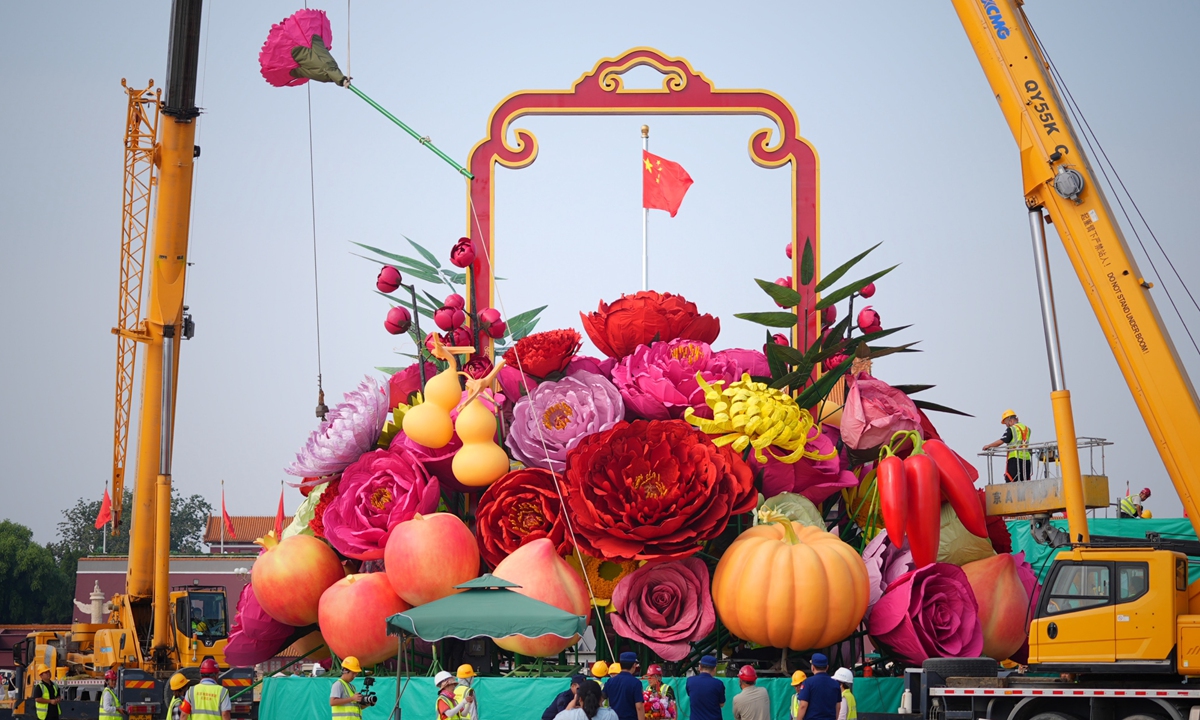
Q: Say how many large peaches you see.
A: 2